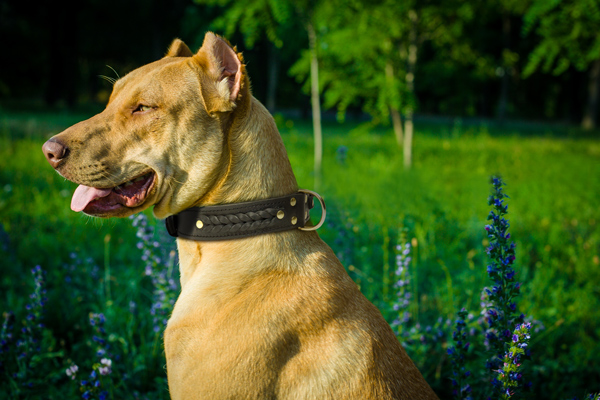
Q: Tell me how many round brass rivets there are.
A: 4